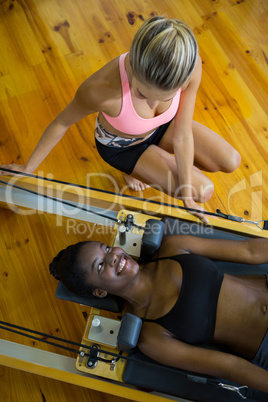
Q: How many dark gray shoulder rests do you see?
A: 2